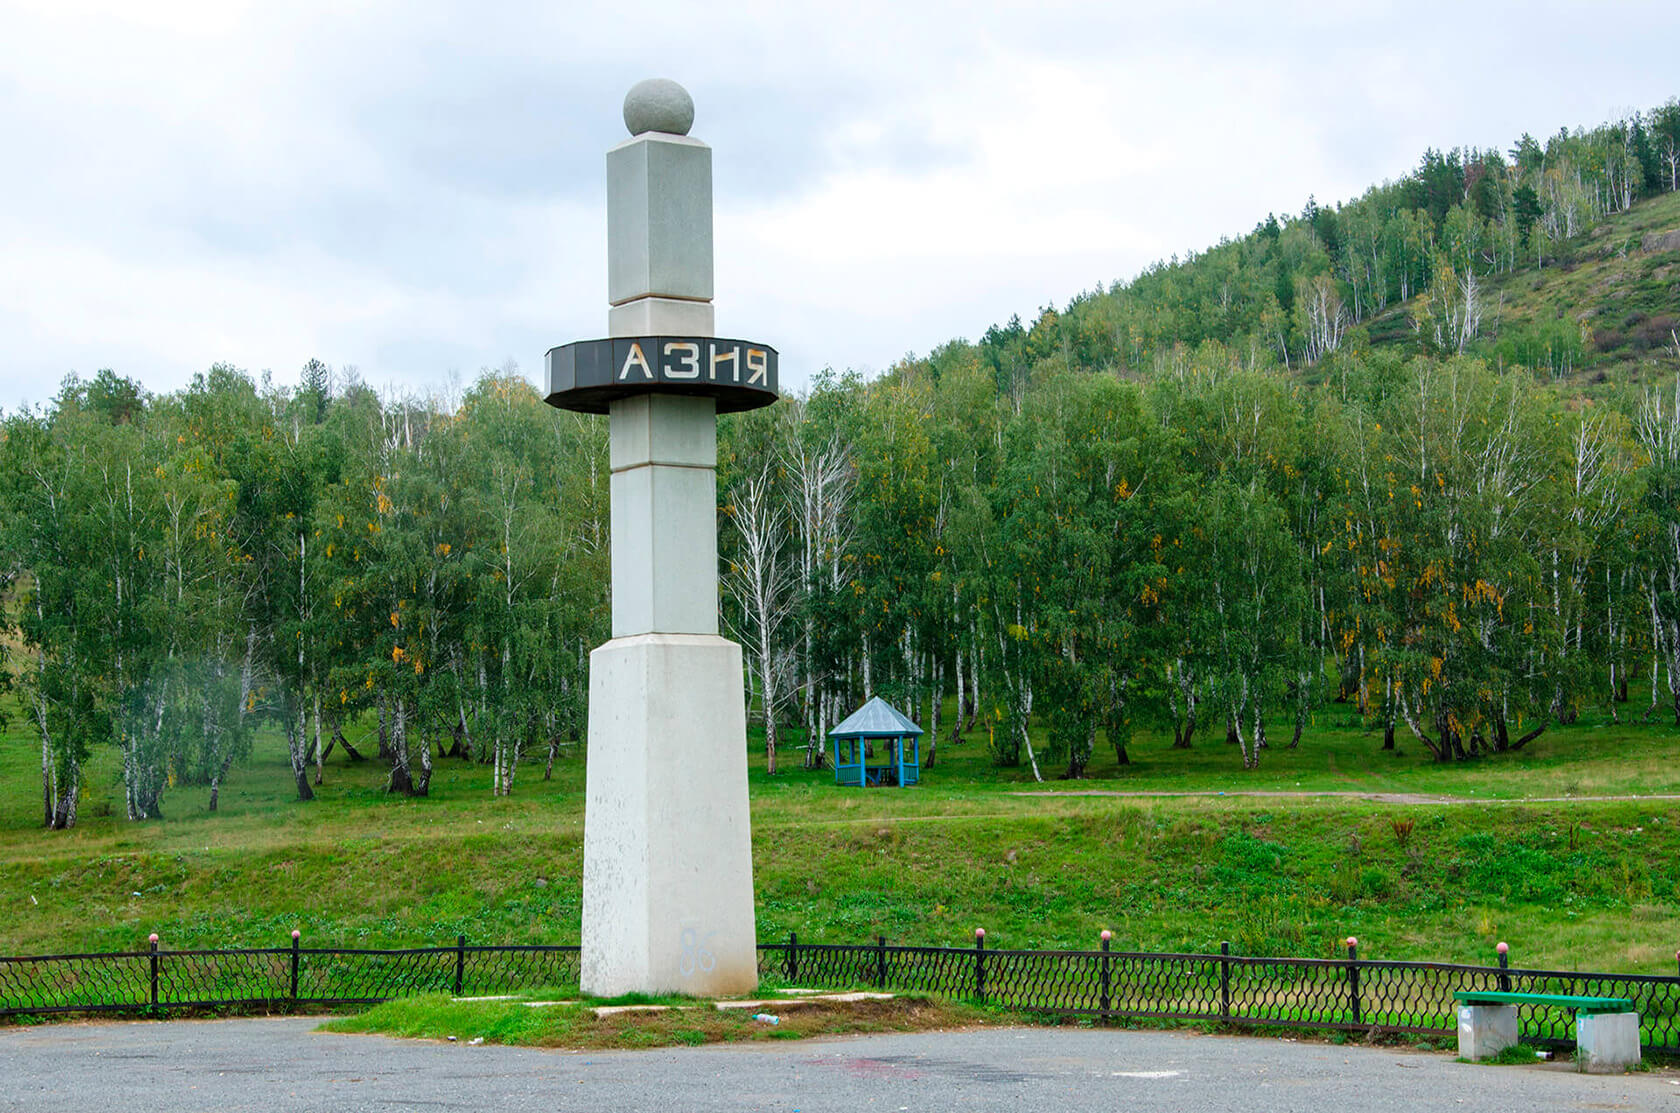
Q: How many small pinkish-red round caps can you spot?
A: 6